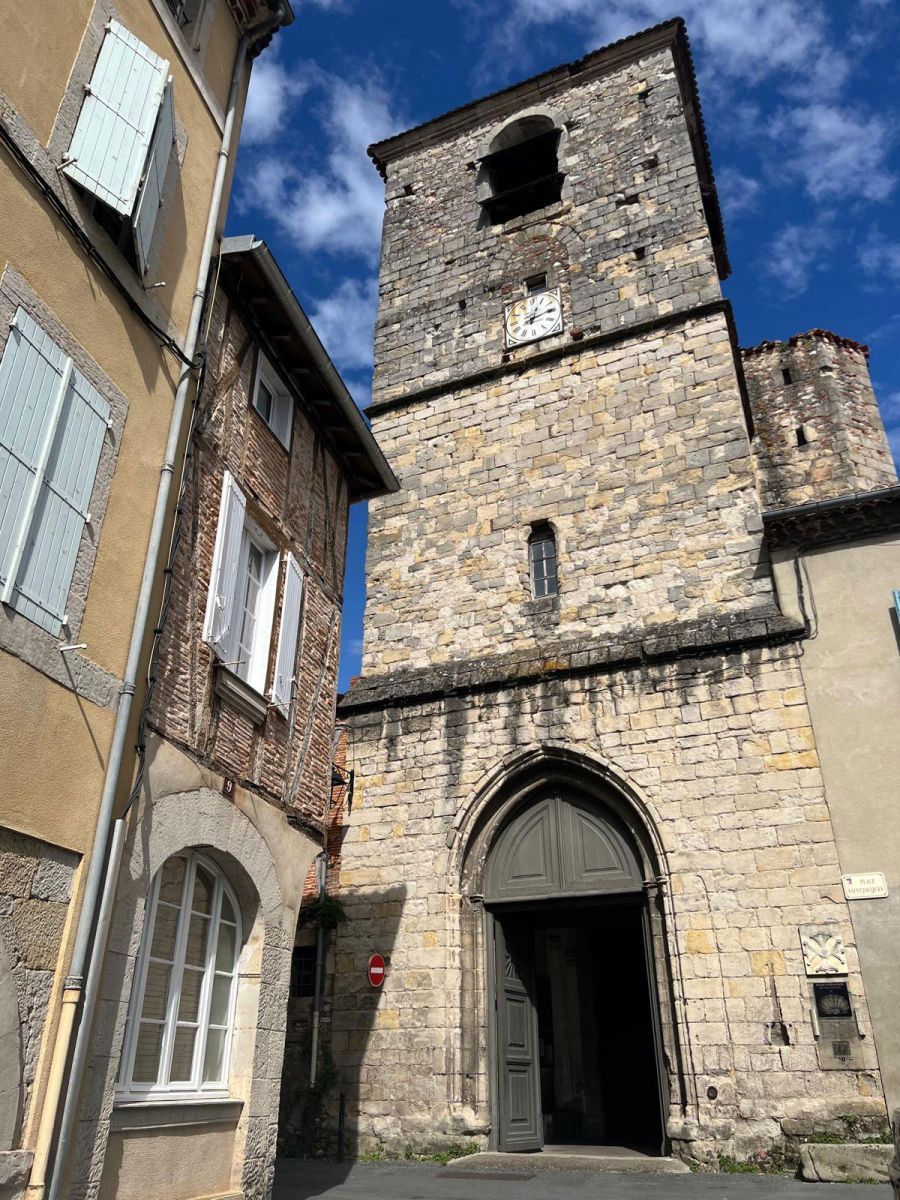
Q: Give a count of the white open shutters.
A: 2